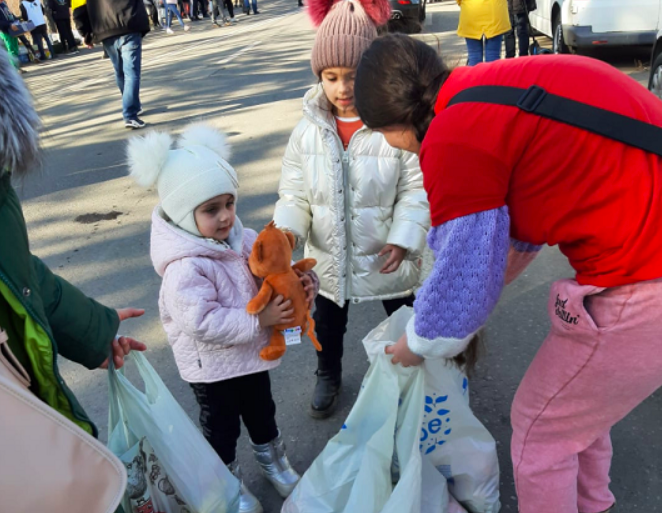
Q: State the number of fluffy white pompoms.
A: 2